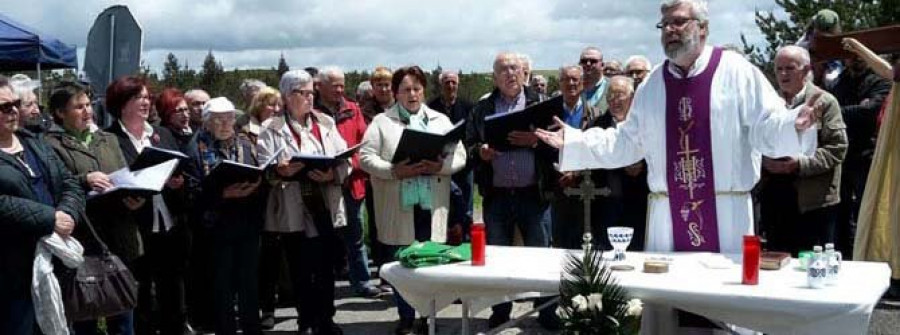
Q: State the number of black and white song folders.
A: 6